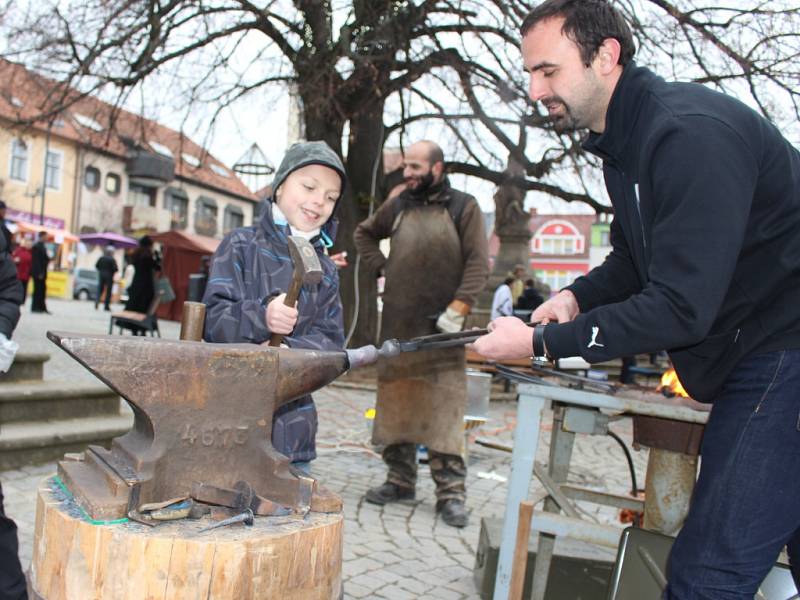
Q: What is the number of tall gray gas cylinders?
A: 0